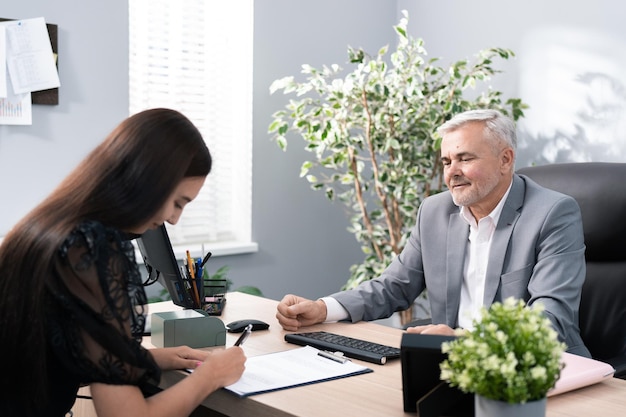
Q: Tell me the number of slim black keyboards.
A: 1